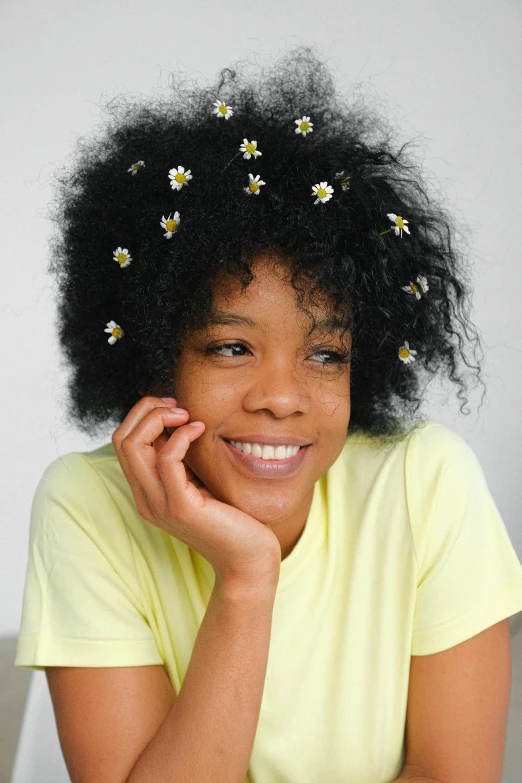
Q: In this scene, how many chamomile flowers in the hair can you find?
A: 14